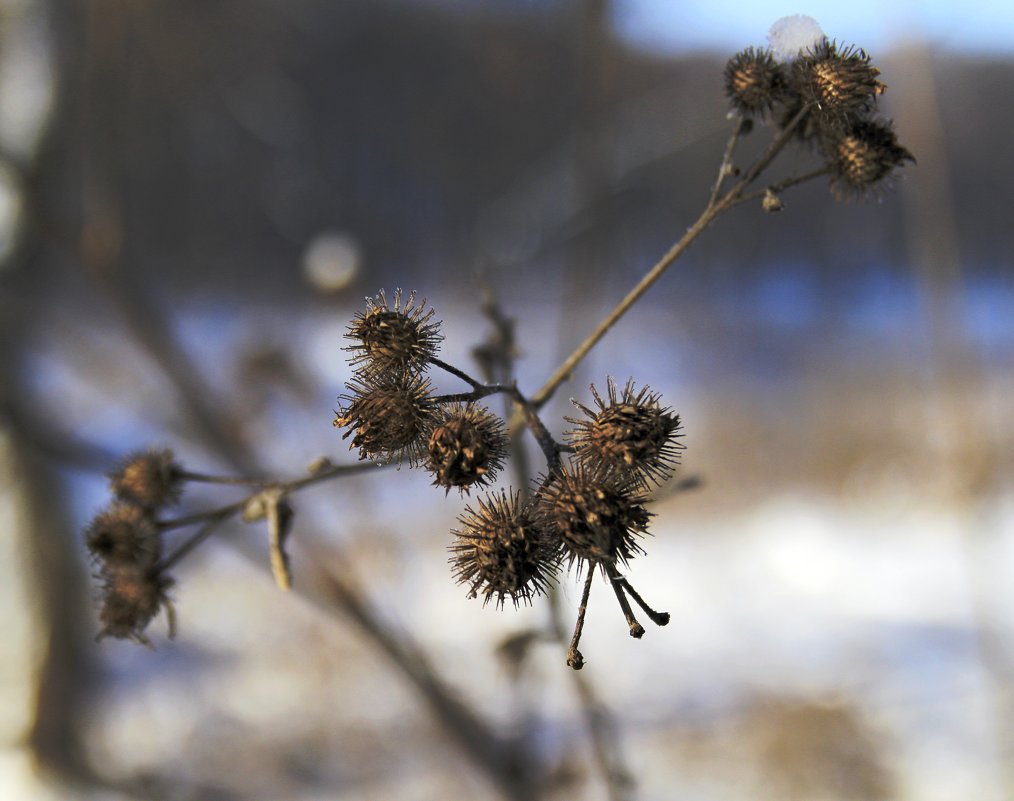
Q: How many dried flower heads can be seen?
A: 12